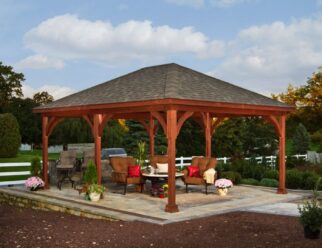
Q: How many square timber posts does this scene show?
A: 6